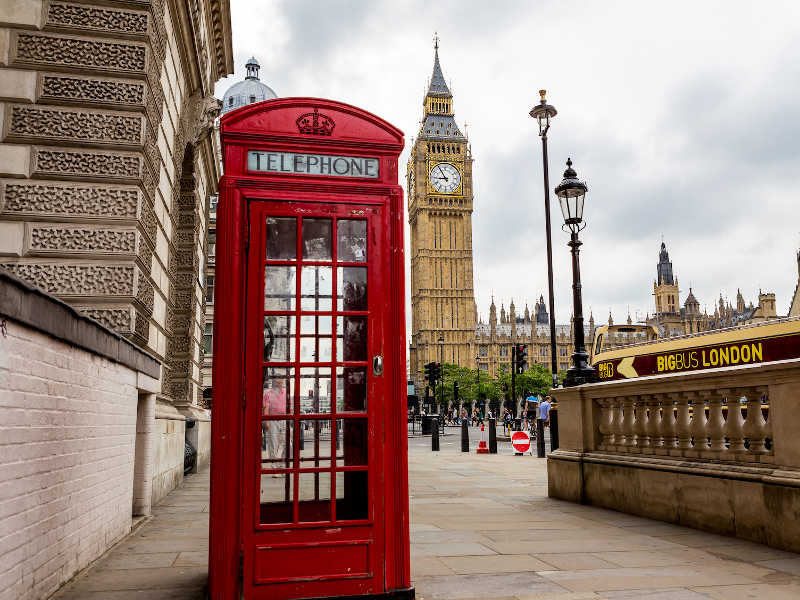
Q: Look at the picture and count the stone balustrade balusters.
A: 11